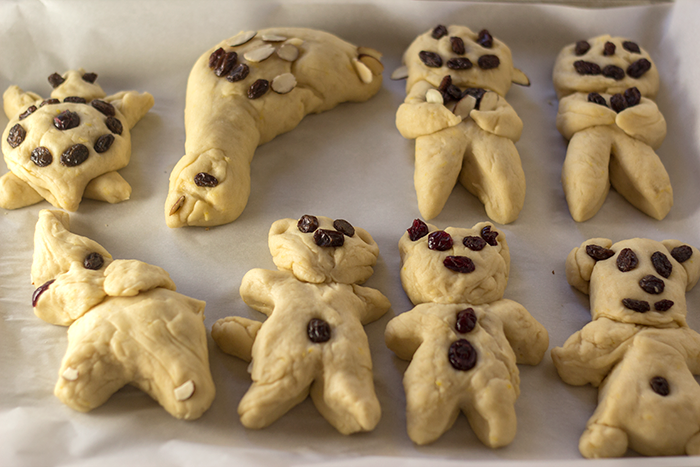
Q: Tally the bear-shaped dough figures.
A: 3